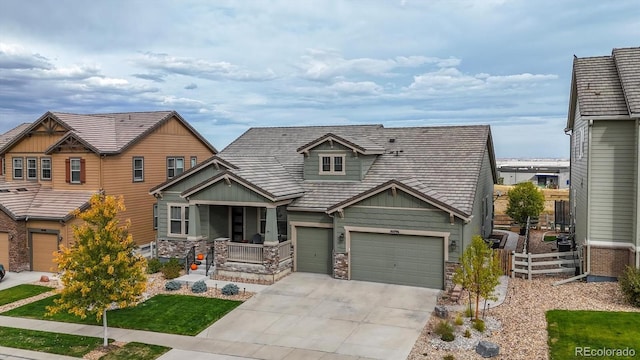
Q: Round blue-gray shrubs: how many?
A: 3